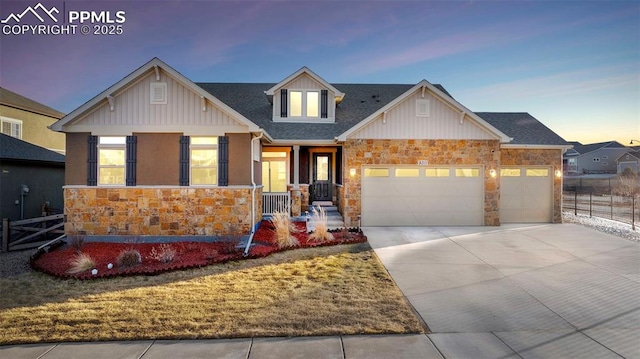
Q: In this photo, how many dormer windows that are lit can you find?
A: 2